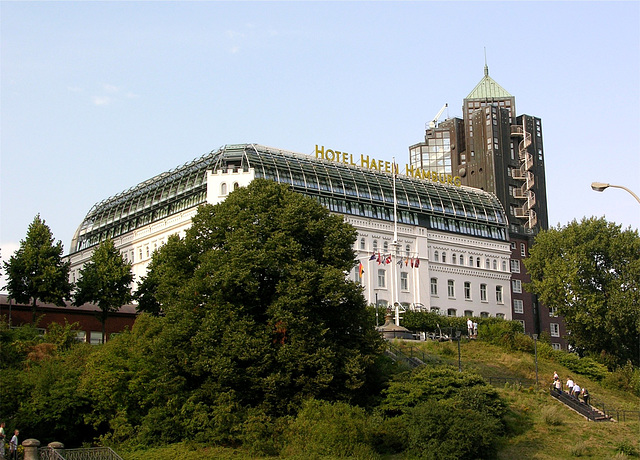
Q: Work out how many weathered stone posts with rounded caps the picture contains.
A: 2